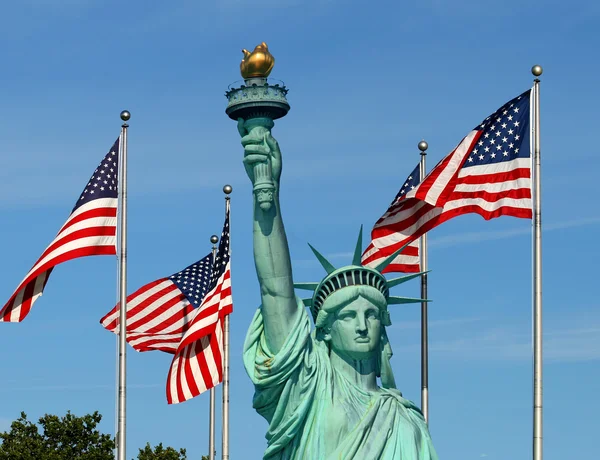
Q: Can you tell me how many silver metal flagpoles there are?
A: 5